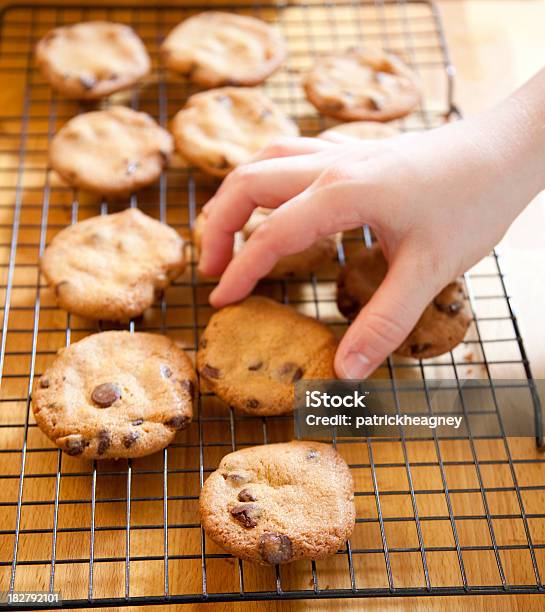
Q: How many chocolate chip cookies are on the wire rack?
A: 12